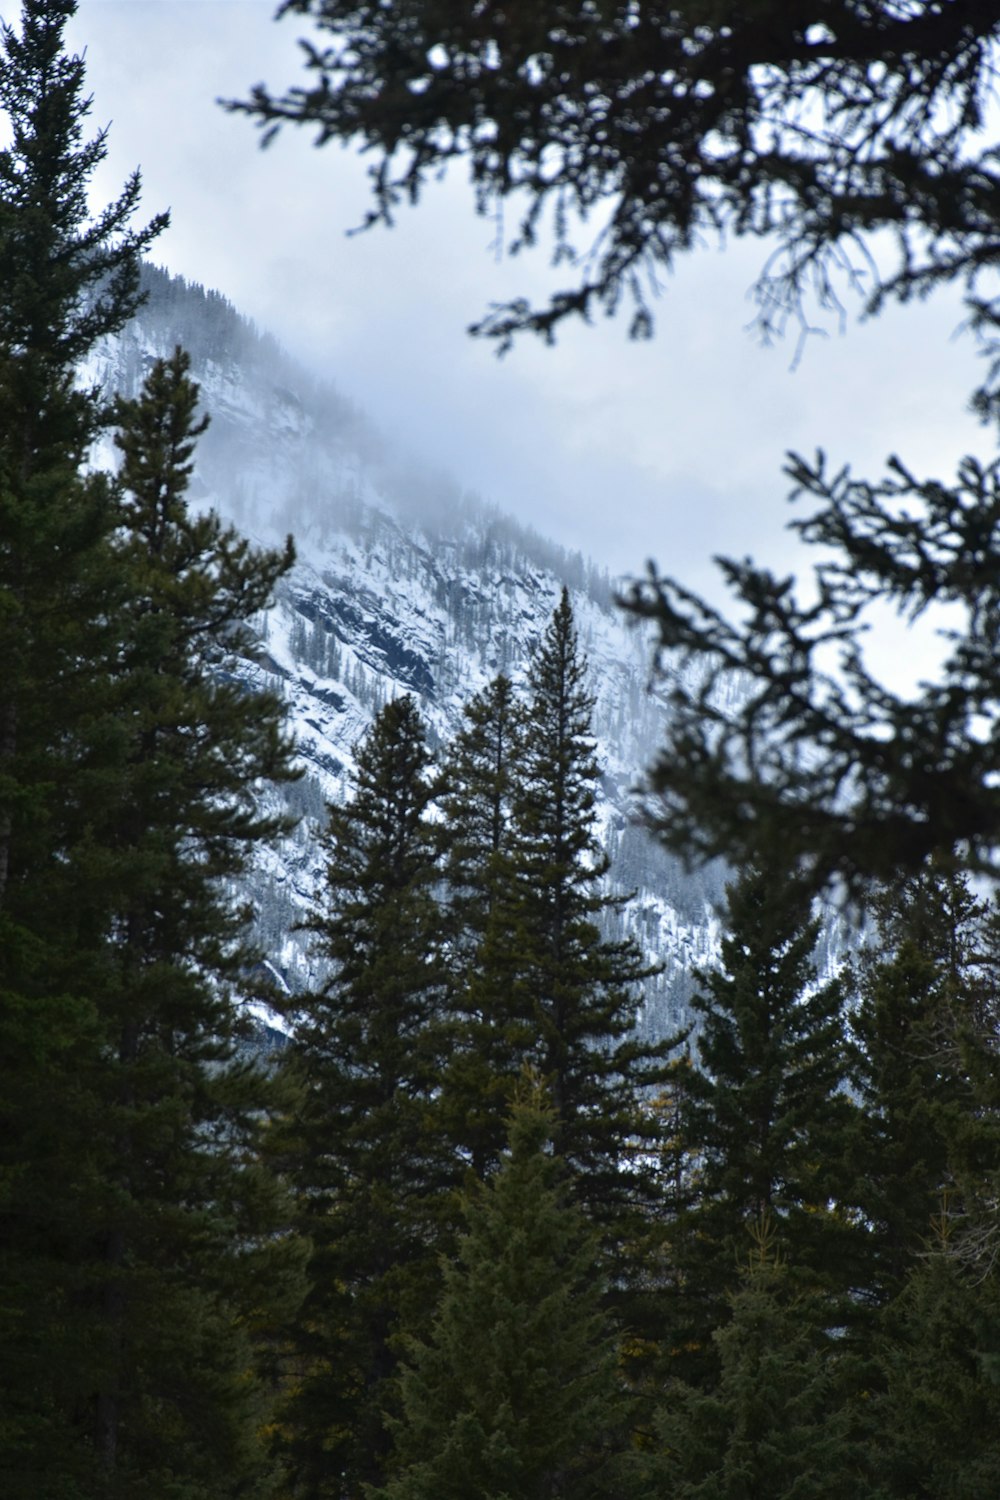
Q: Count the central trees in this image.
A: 3